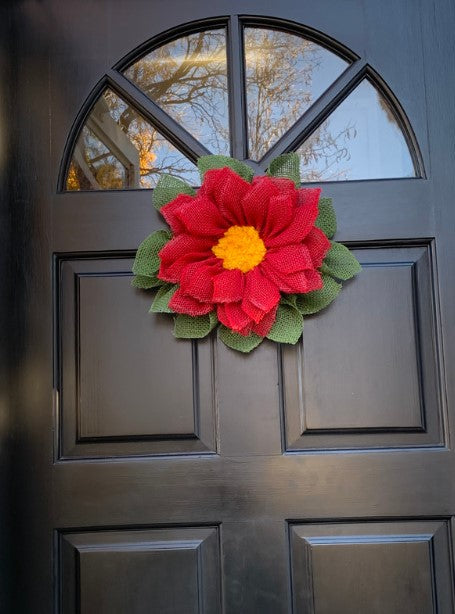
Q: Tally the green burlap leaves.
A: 12